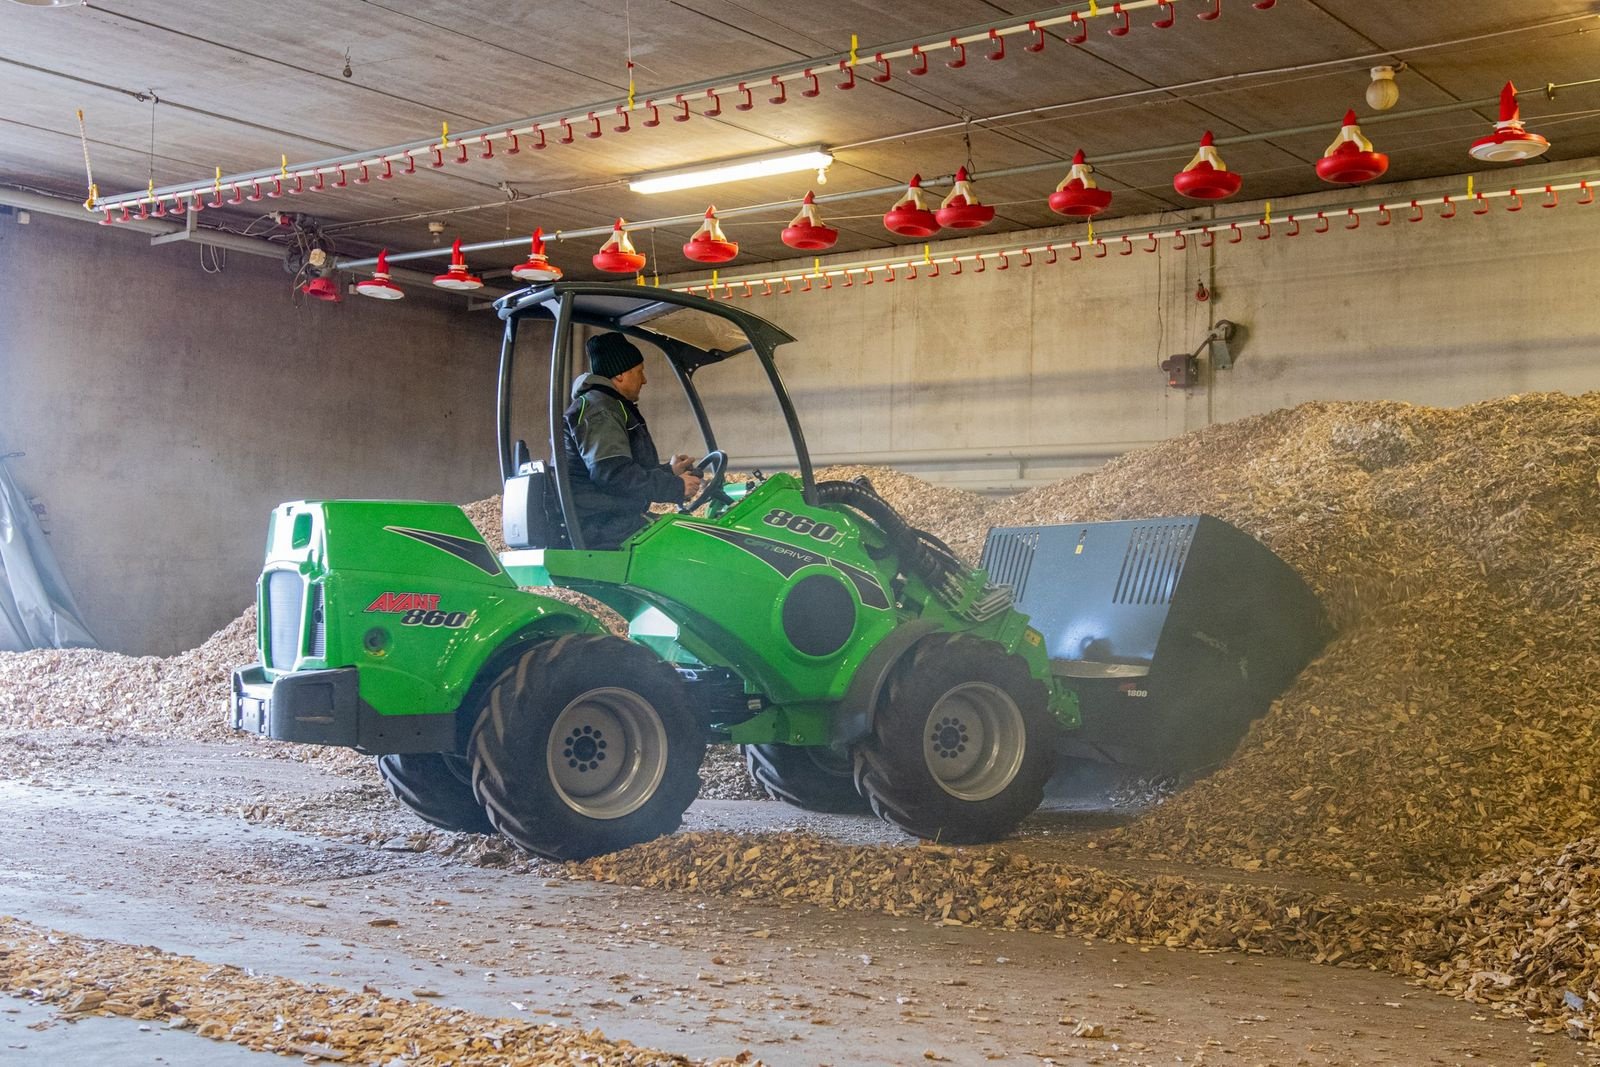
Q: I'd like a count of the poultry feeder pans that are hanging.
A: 12